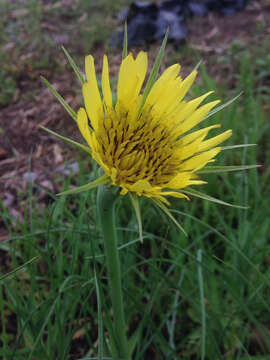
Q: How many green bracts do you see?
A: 13